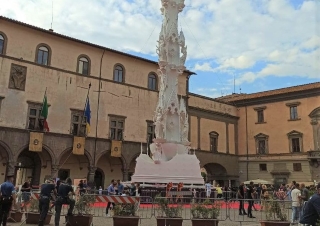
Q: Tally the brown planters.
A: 7